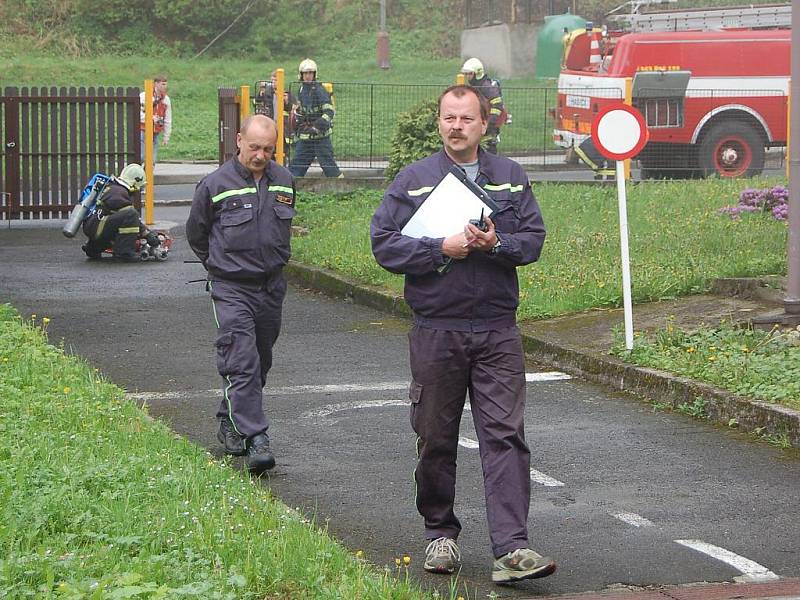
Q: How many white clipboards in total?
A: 1